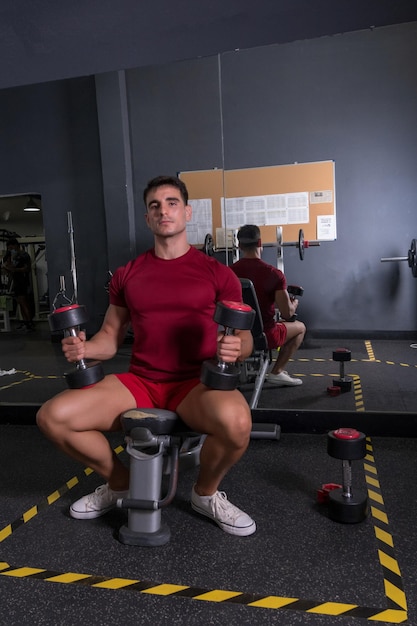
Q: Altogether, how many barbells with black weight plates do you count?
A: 2